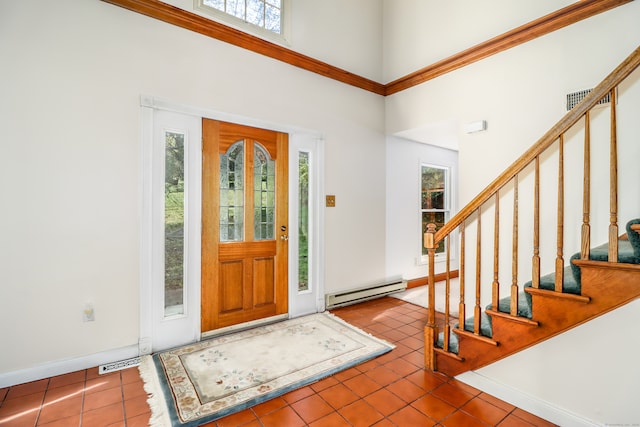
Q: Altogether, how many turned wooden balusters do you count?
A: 9